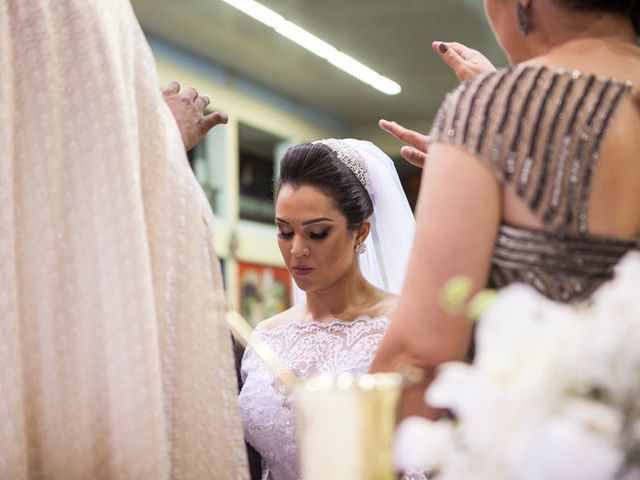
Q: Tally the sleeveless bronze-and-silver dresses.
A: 1